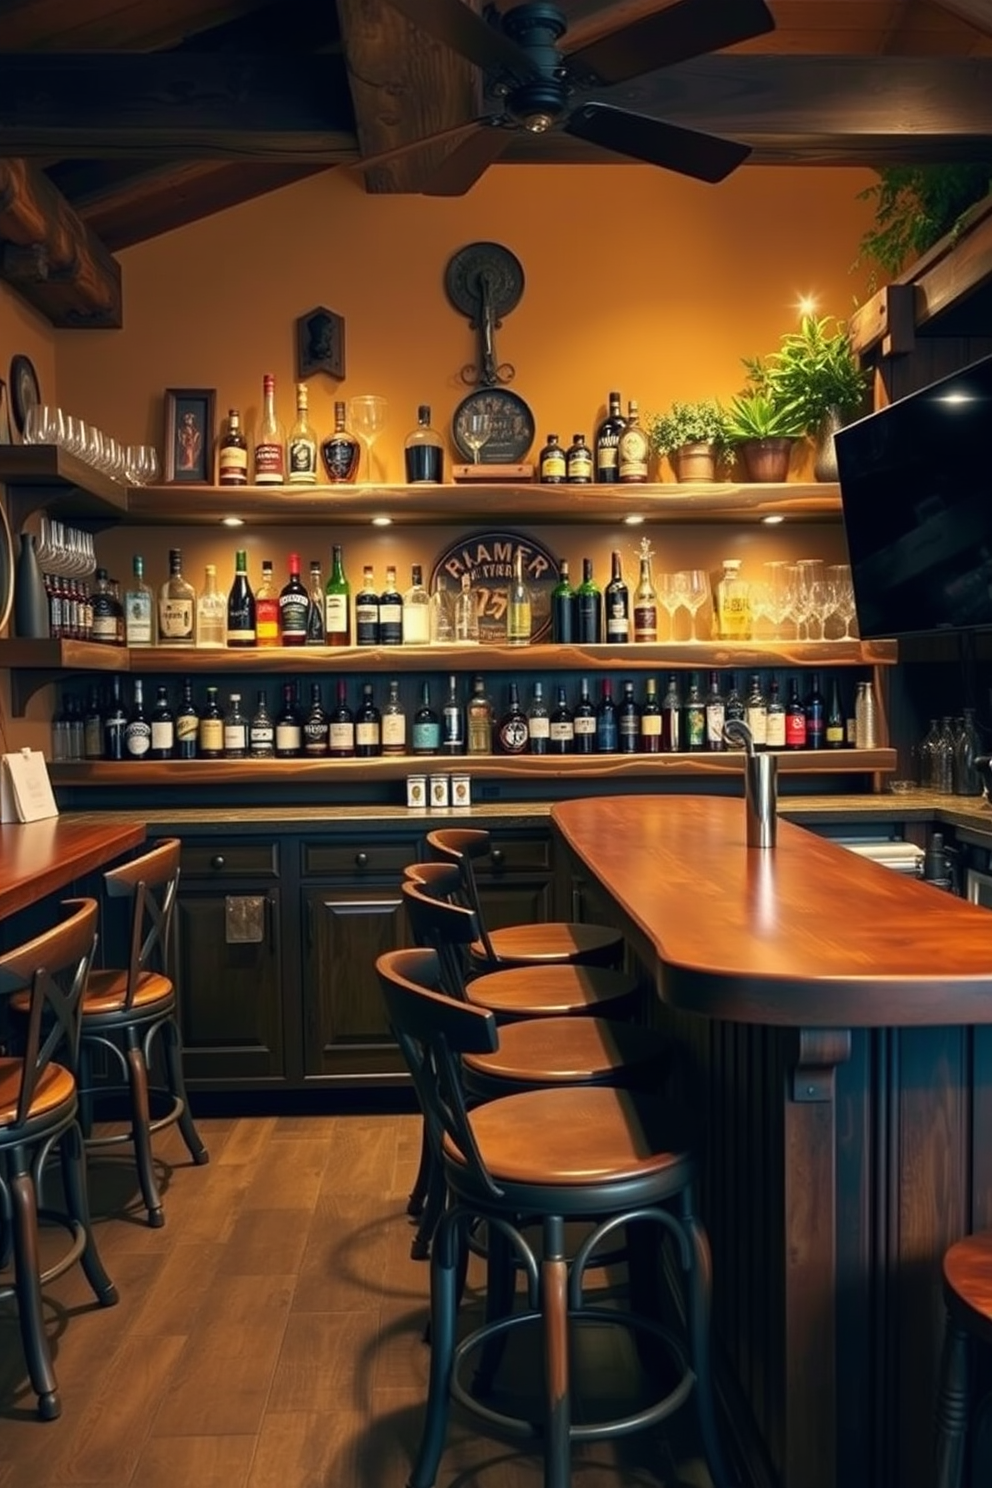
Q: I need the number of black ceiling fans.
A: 1